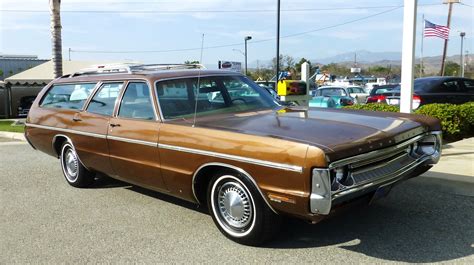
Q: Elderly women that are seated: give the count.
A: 0